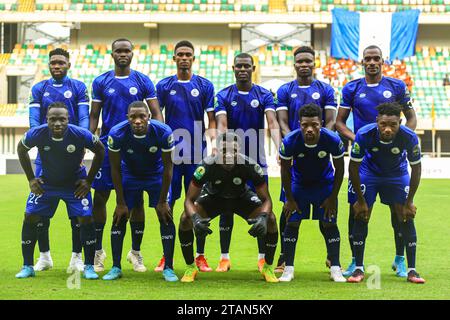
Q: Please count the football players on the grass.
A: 11